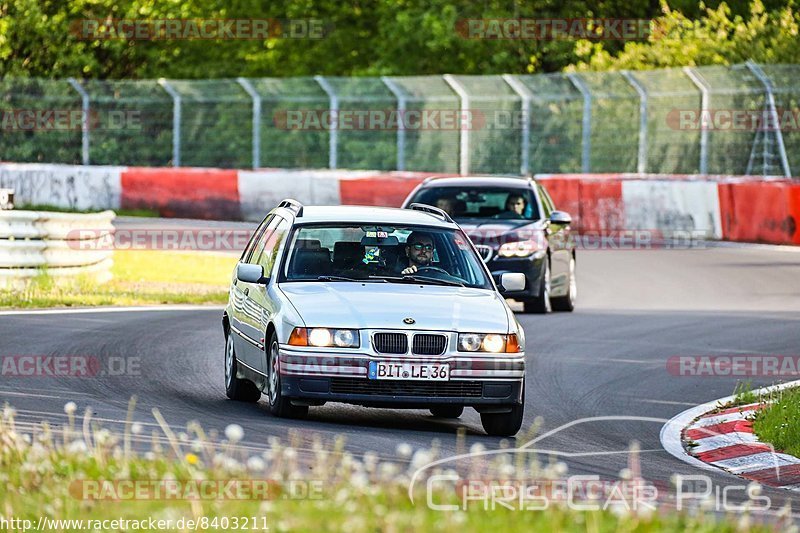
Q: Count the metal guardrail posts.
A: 11